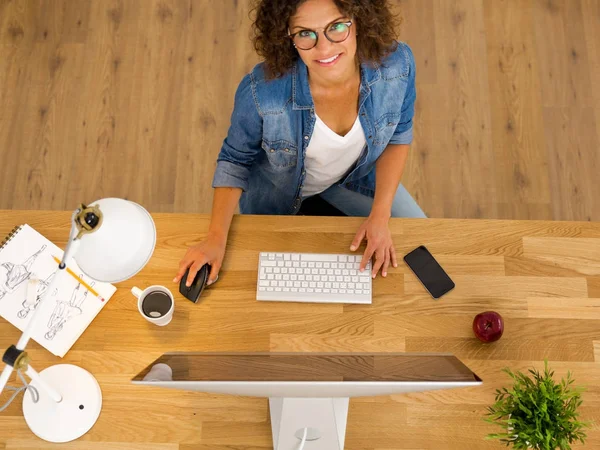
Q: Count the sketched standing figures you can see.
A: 3